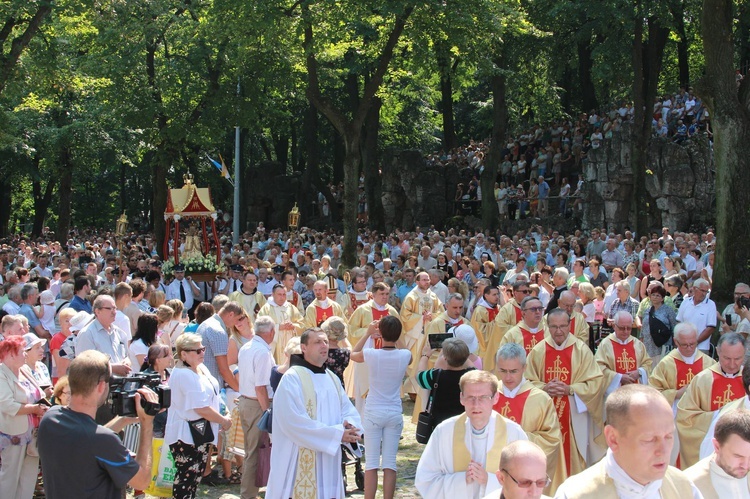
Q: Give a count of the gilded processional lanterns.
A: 2